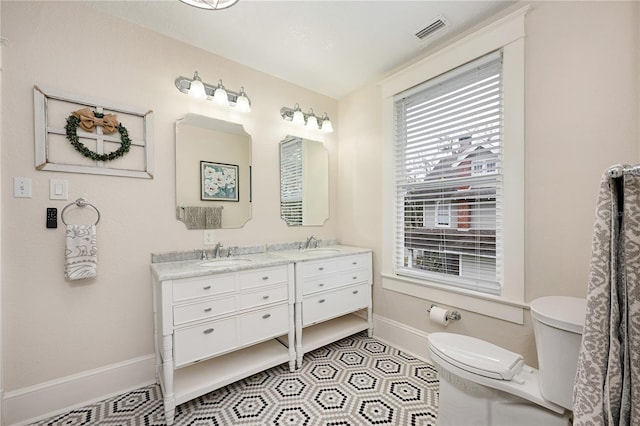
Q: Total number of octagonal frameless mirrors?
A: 2